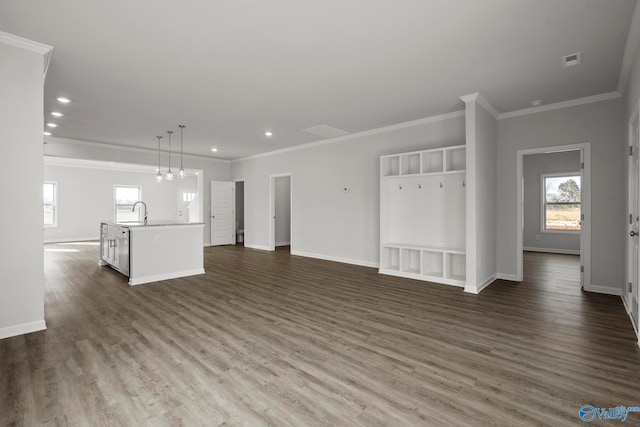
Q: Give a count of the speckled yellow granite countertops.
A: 0